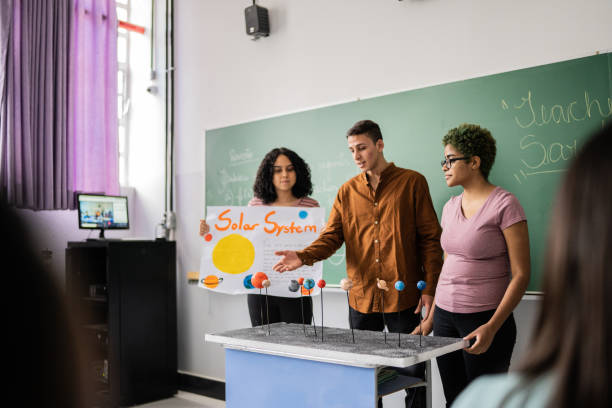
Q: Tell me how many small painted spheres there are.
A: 9